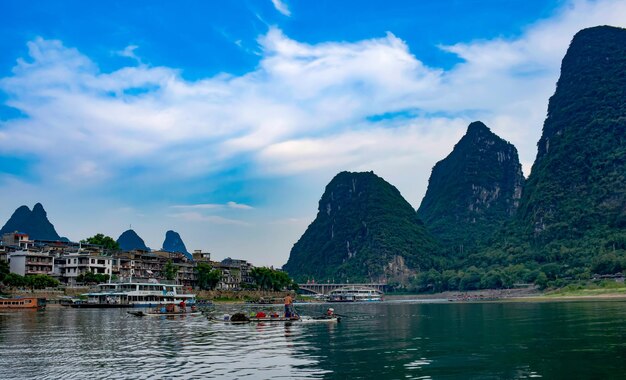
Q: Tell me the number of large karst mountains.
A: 3